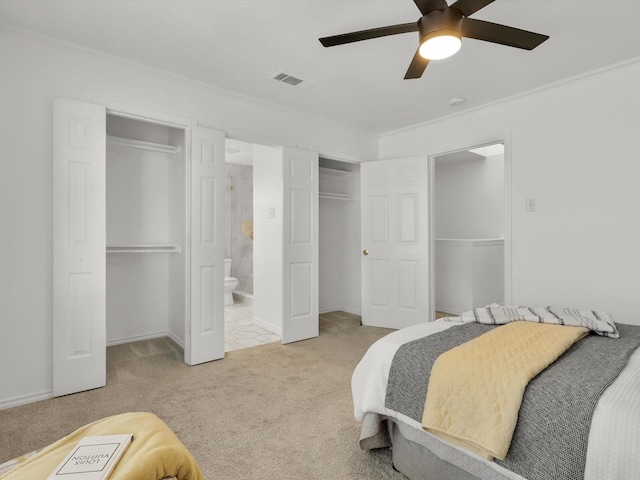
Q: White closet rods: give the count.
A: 3